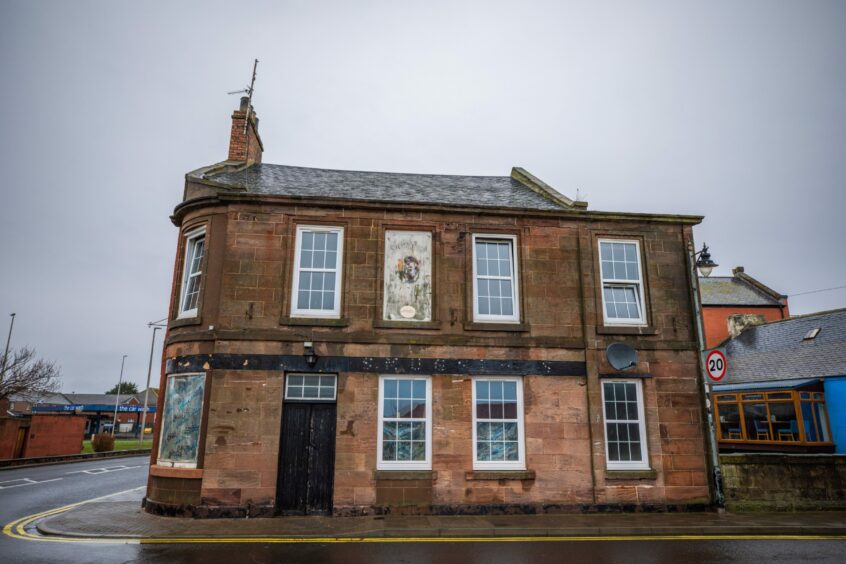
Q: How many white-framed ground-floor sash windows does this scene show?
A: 3